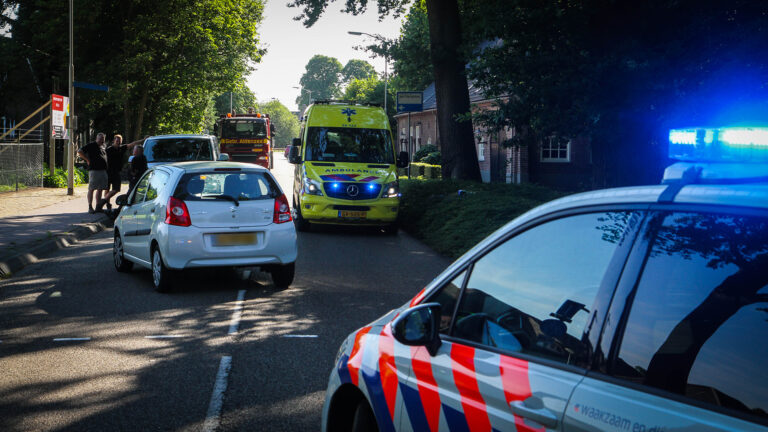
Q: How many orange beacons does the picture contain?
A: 2